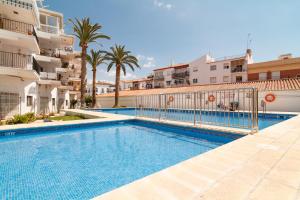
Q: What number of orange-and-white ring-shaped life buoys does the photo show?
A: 3